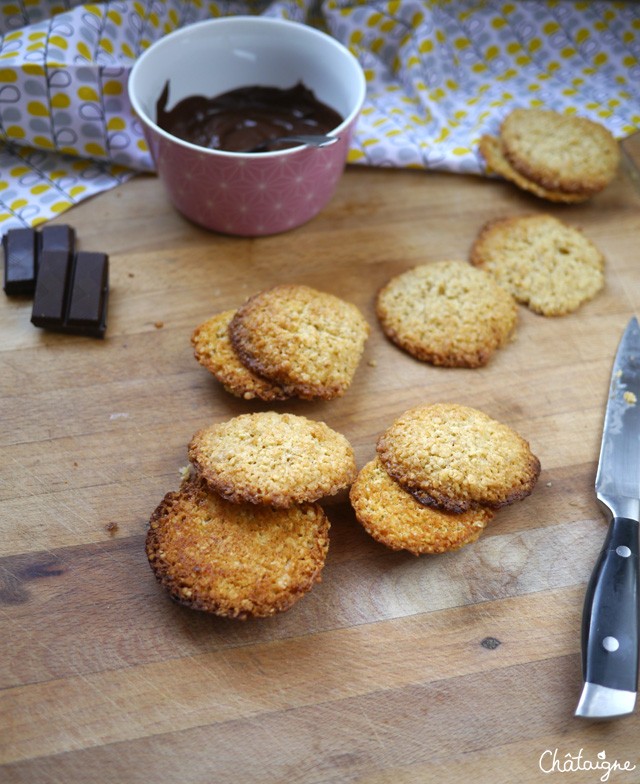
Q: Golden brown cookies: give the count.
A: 10